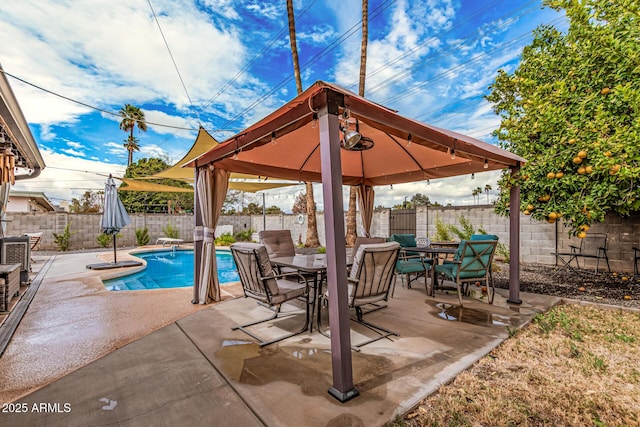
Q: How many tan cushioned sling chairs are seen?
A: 4